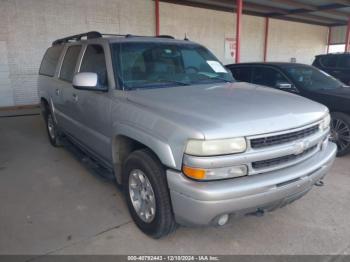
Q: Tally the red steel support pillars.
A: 5